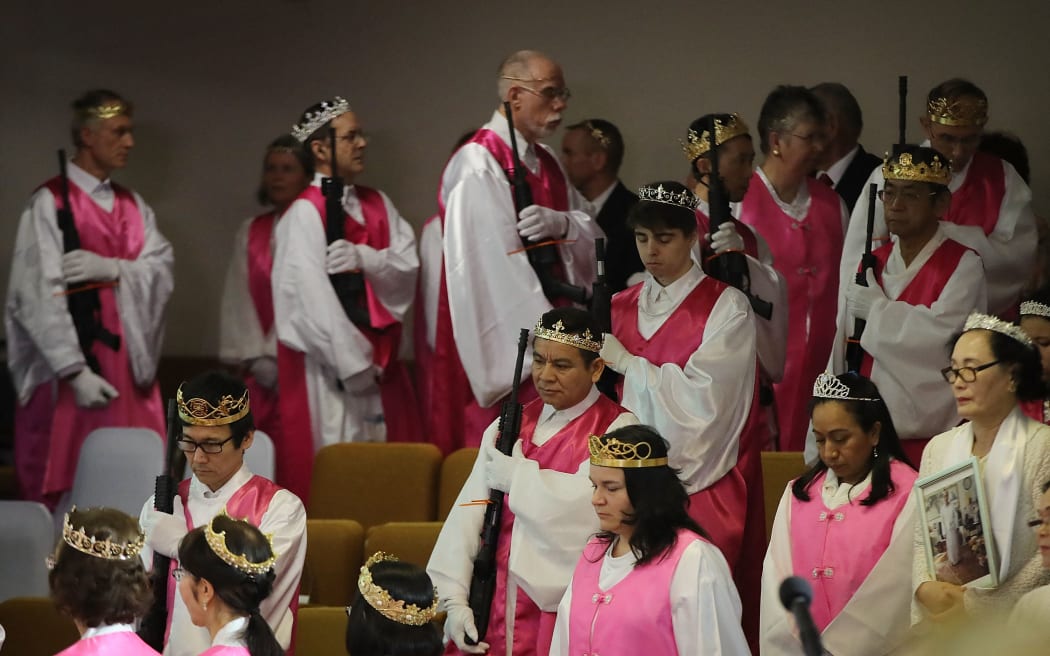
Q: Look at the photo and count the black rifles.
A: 9